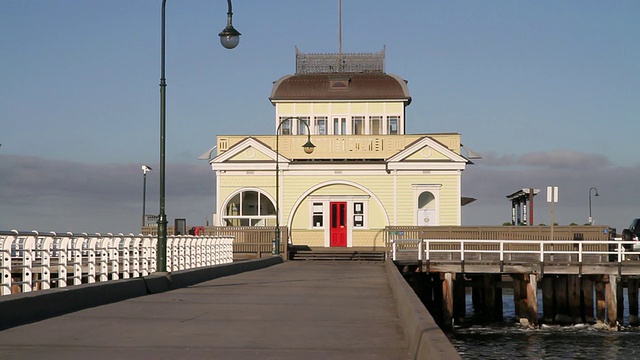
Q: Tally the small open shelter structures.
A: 1